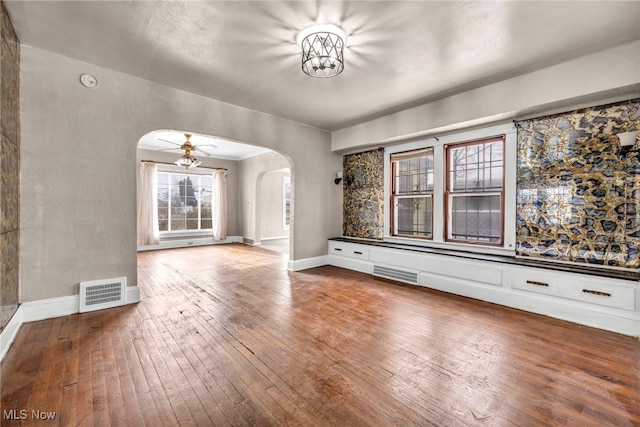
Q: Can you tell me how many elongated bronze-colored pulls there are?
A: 4